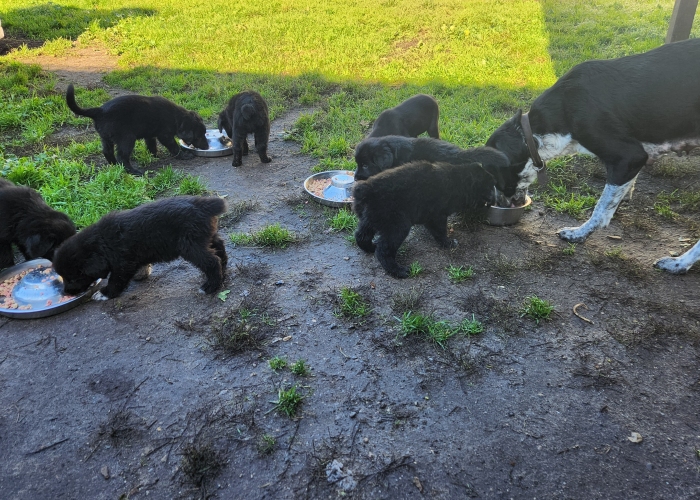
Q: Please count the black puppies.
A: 7